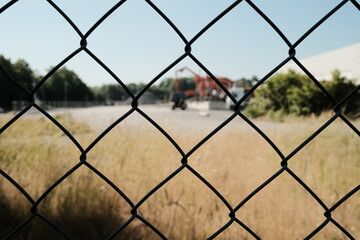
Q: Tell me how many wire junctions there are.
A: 14